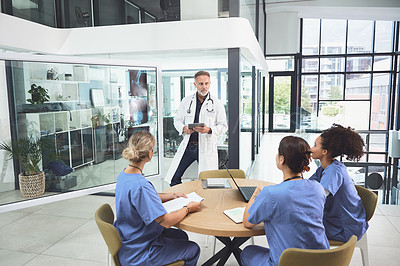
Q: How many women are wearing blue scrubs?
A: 3